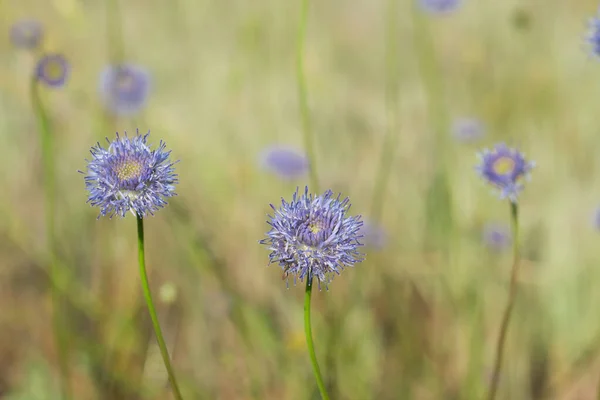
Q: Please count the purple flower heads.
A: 13